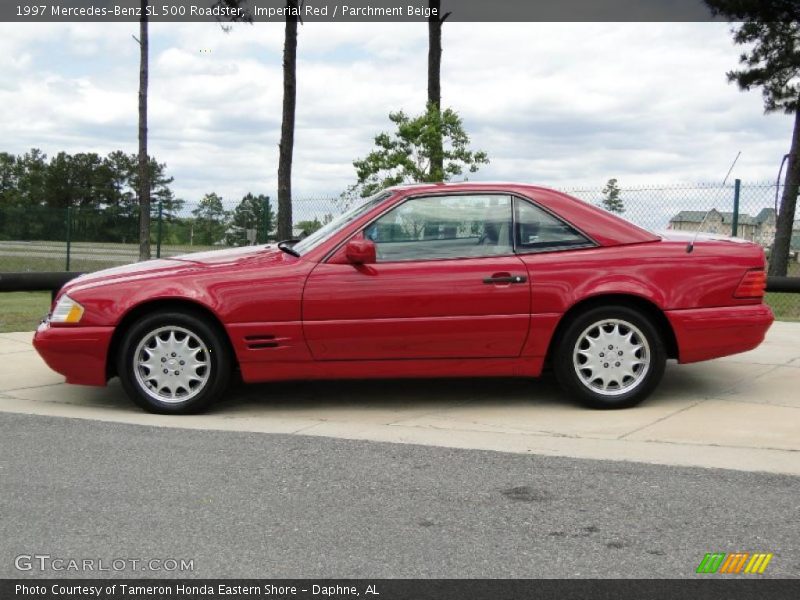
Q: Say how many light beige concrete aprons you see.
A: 1